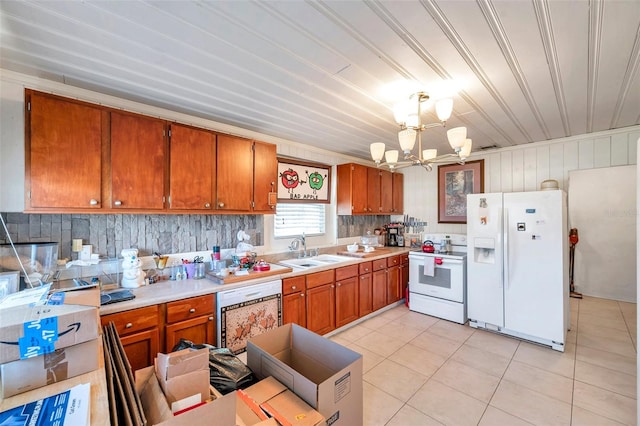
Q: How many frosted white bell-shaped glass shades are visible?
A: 9